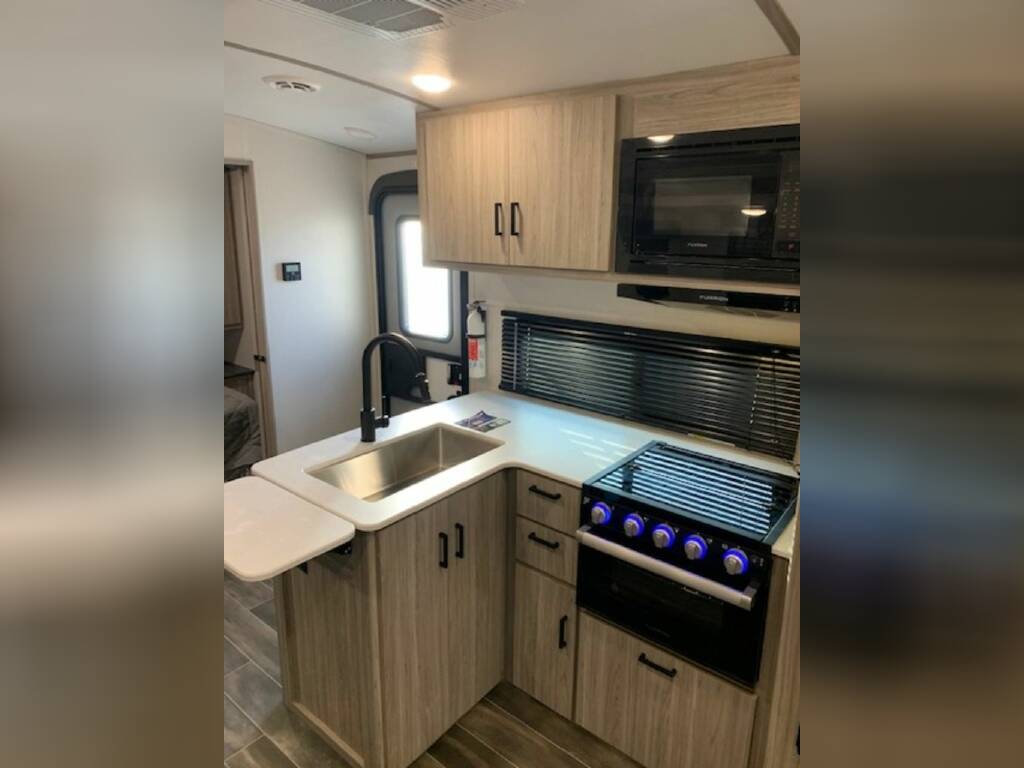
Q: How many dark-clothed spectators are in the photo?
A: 0